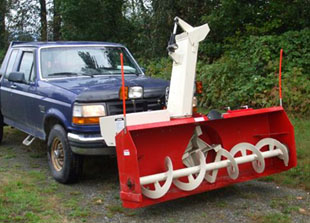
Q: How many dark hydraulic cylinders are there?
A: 1